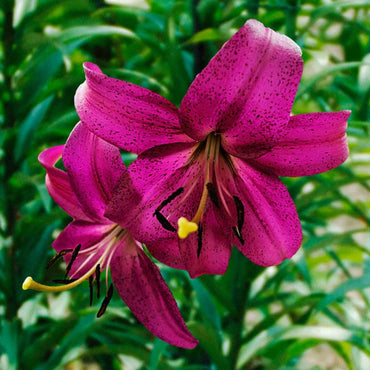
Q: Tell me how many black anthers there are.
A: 12